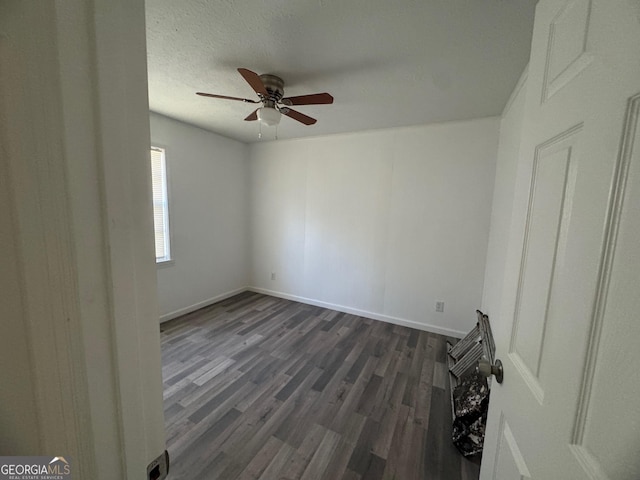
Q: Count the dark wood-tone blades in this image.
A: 5